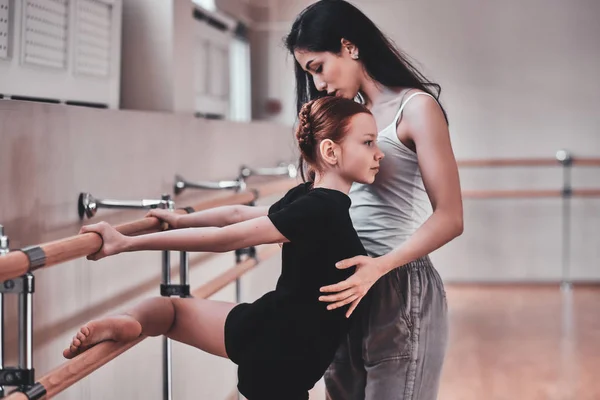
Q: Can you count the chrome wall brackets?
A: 3